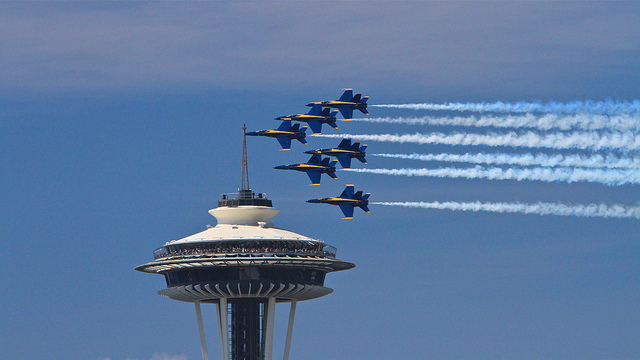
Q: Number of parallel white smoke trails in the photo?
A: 6